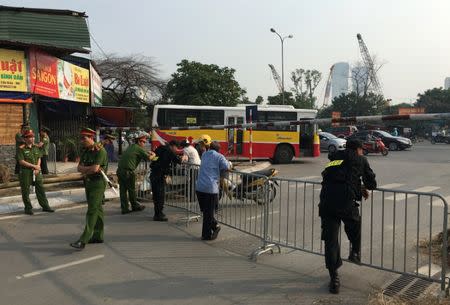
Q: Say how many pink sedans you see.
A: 0